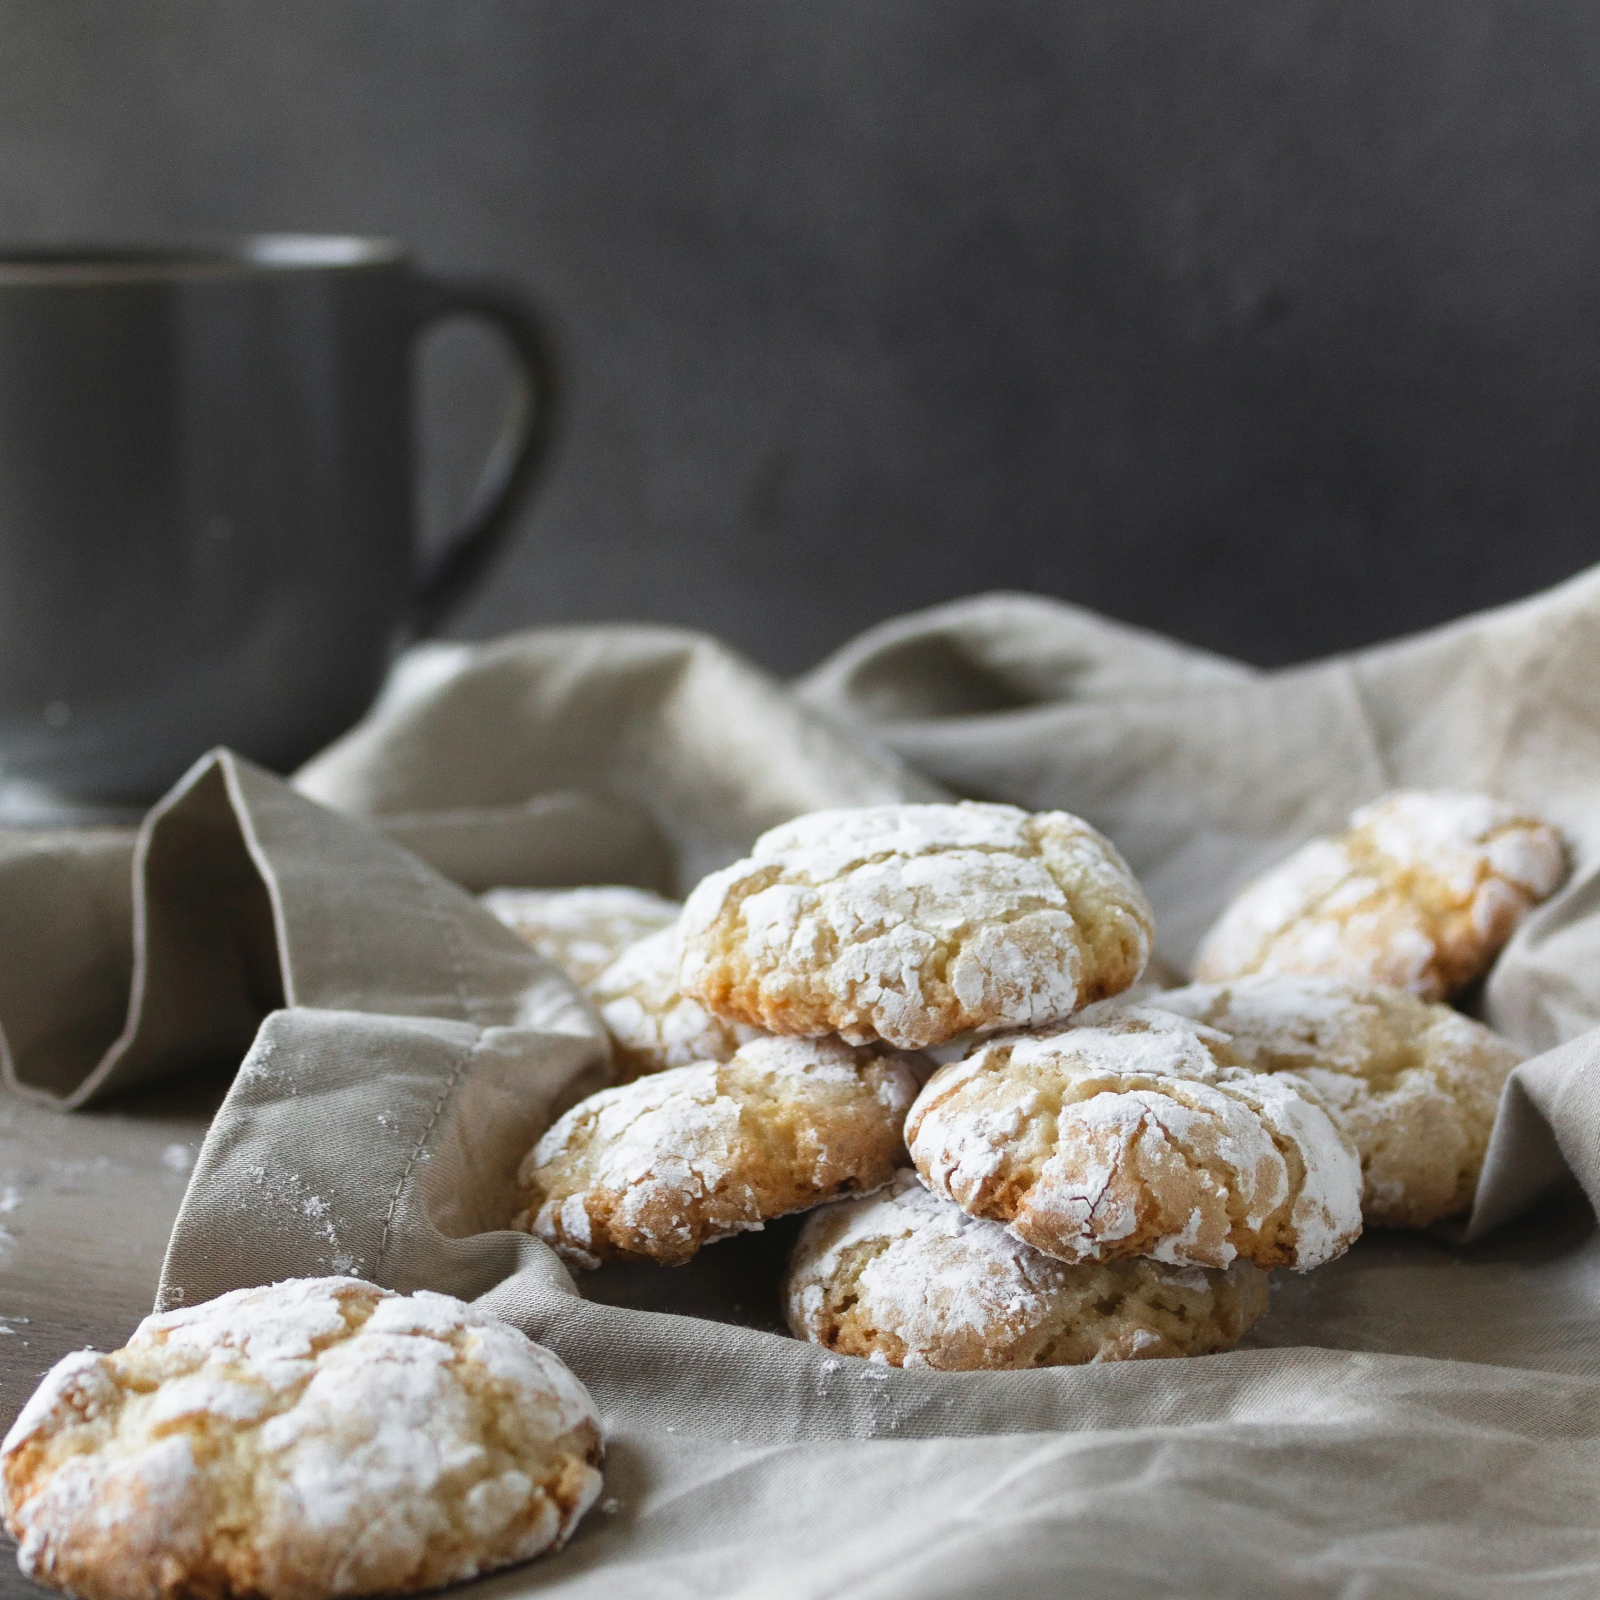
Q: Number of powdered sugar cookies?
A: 9